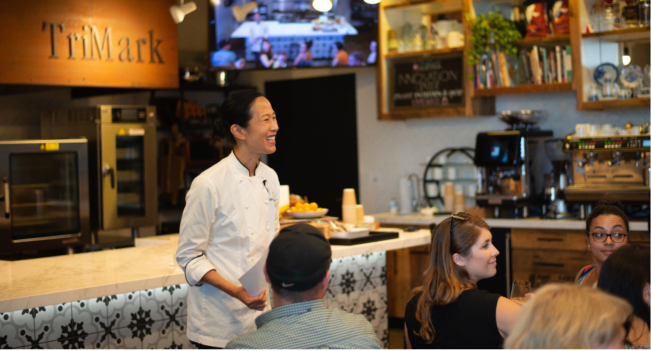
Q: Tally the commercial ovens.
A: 2